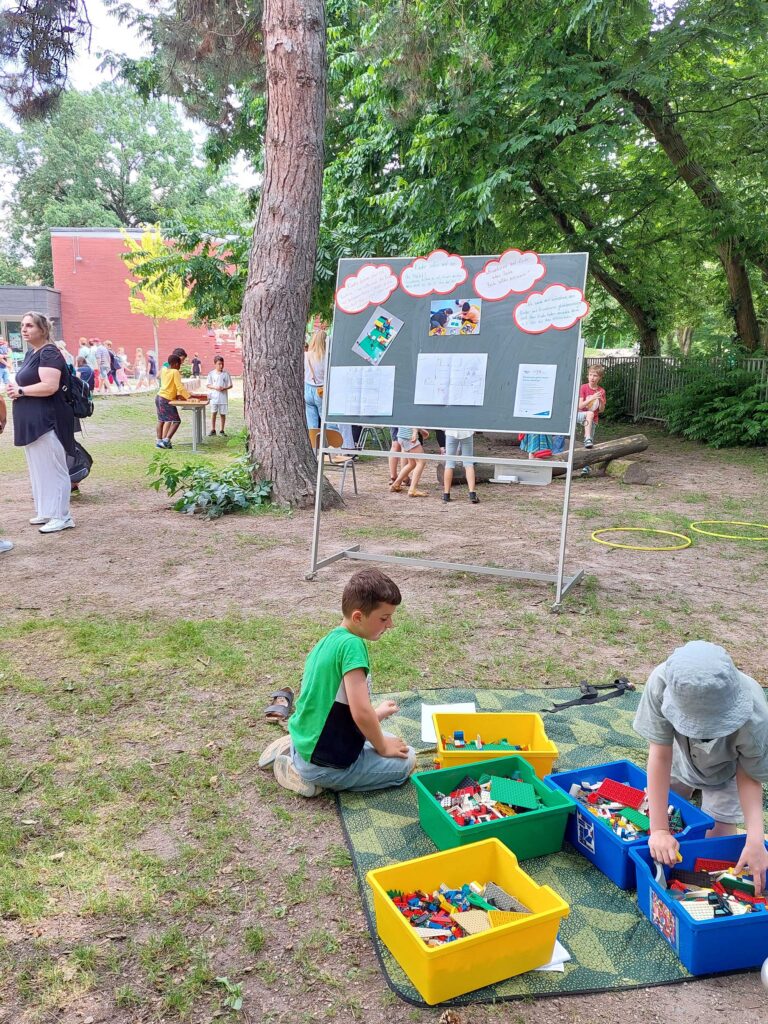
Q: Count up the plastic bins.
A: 5